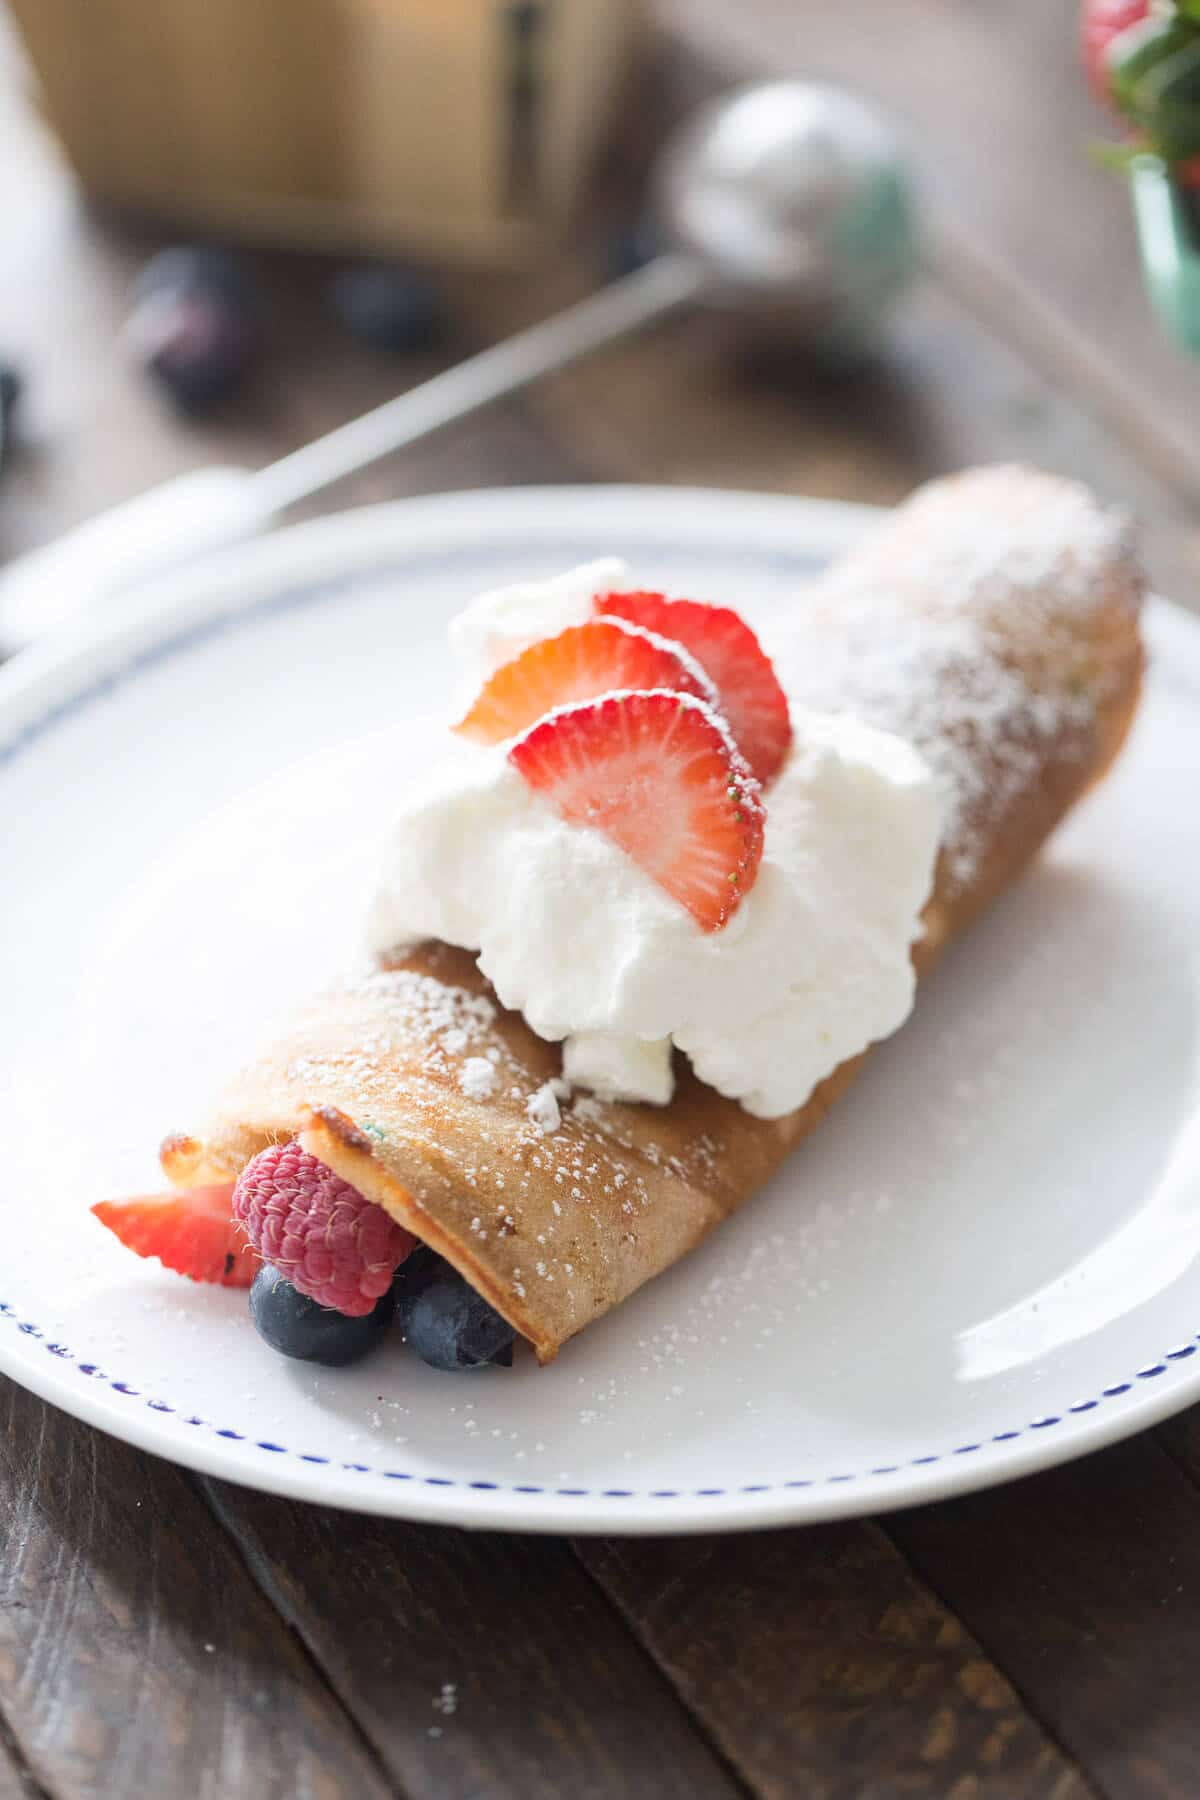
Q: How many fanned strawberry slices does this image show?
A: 3